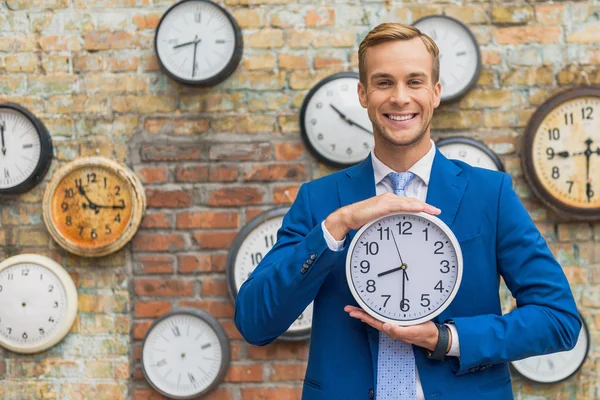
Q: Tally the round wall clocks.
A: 12